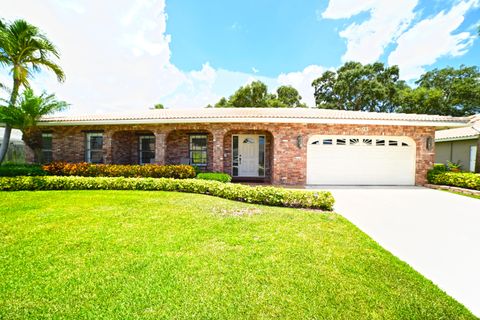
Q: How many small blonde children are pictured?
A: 0